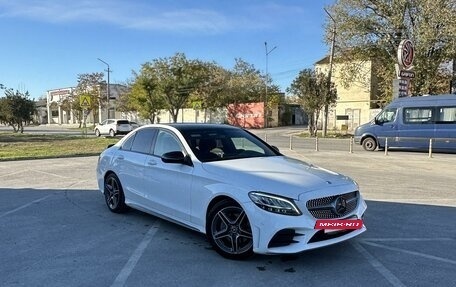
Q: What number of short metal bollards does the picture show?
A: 6